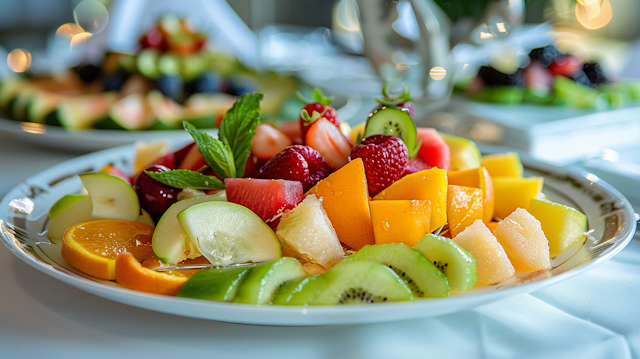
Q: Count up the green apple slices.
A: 4